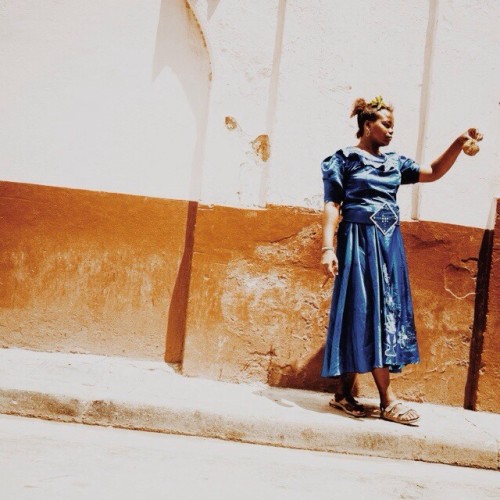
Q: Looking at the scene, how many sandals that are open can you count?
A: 2